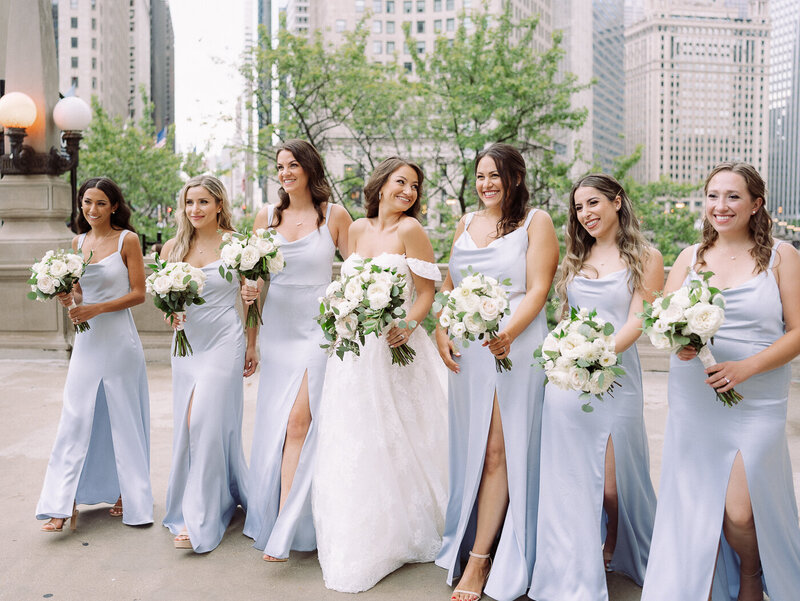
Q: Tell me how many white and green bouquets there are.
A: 7